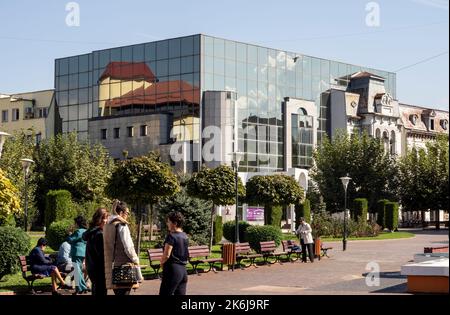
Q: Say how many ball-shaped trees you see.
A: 3